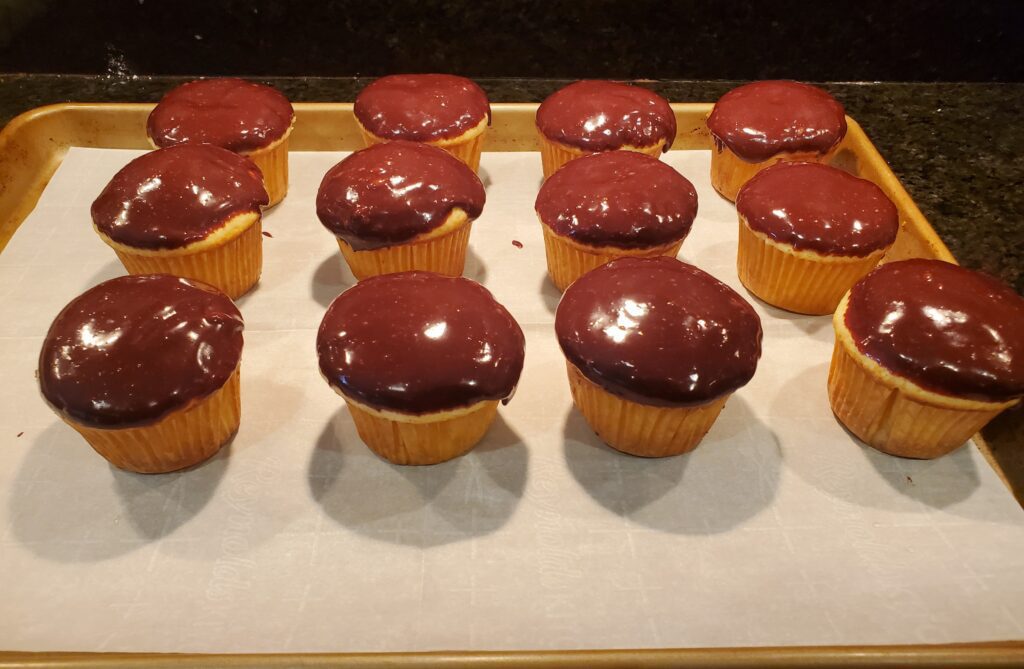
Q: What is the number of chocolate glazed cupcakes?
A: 12